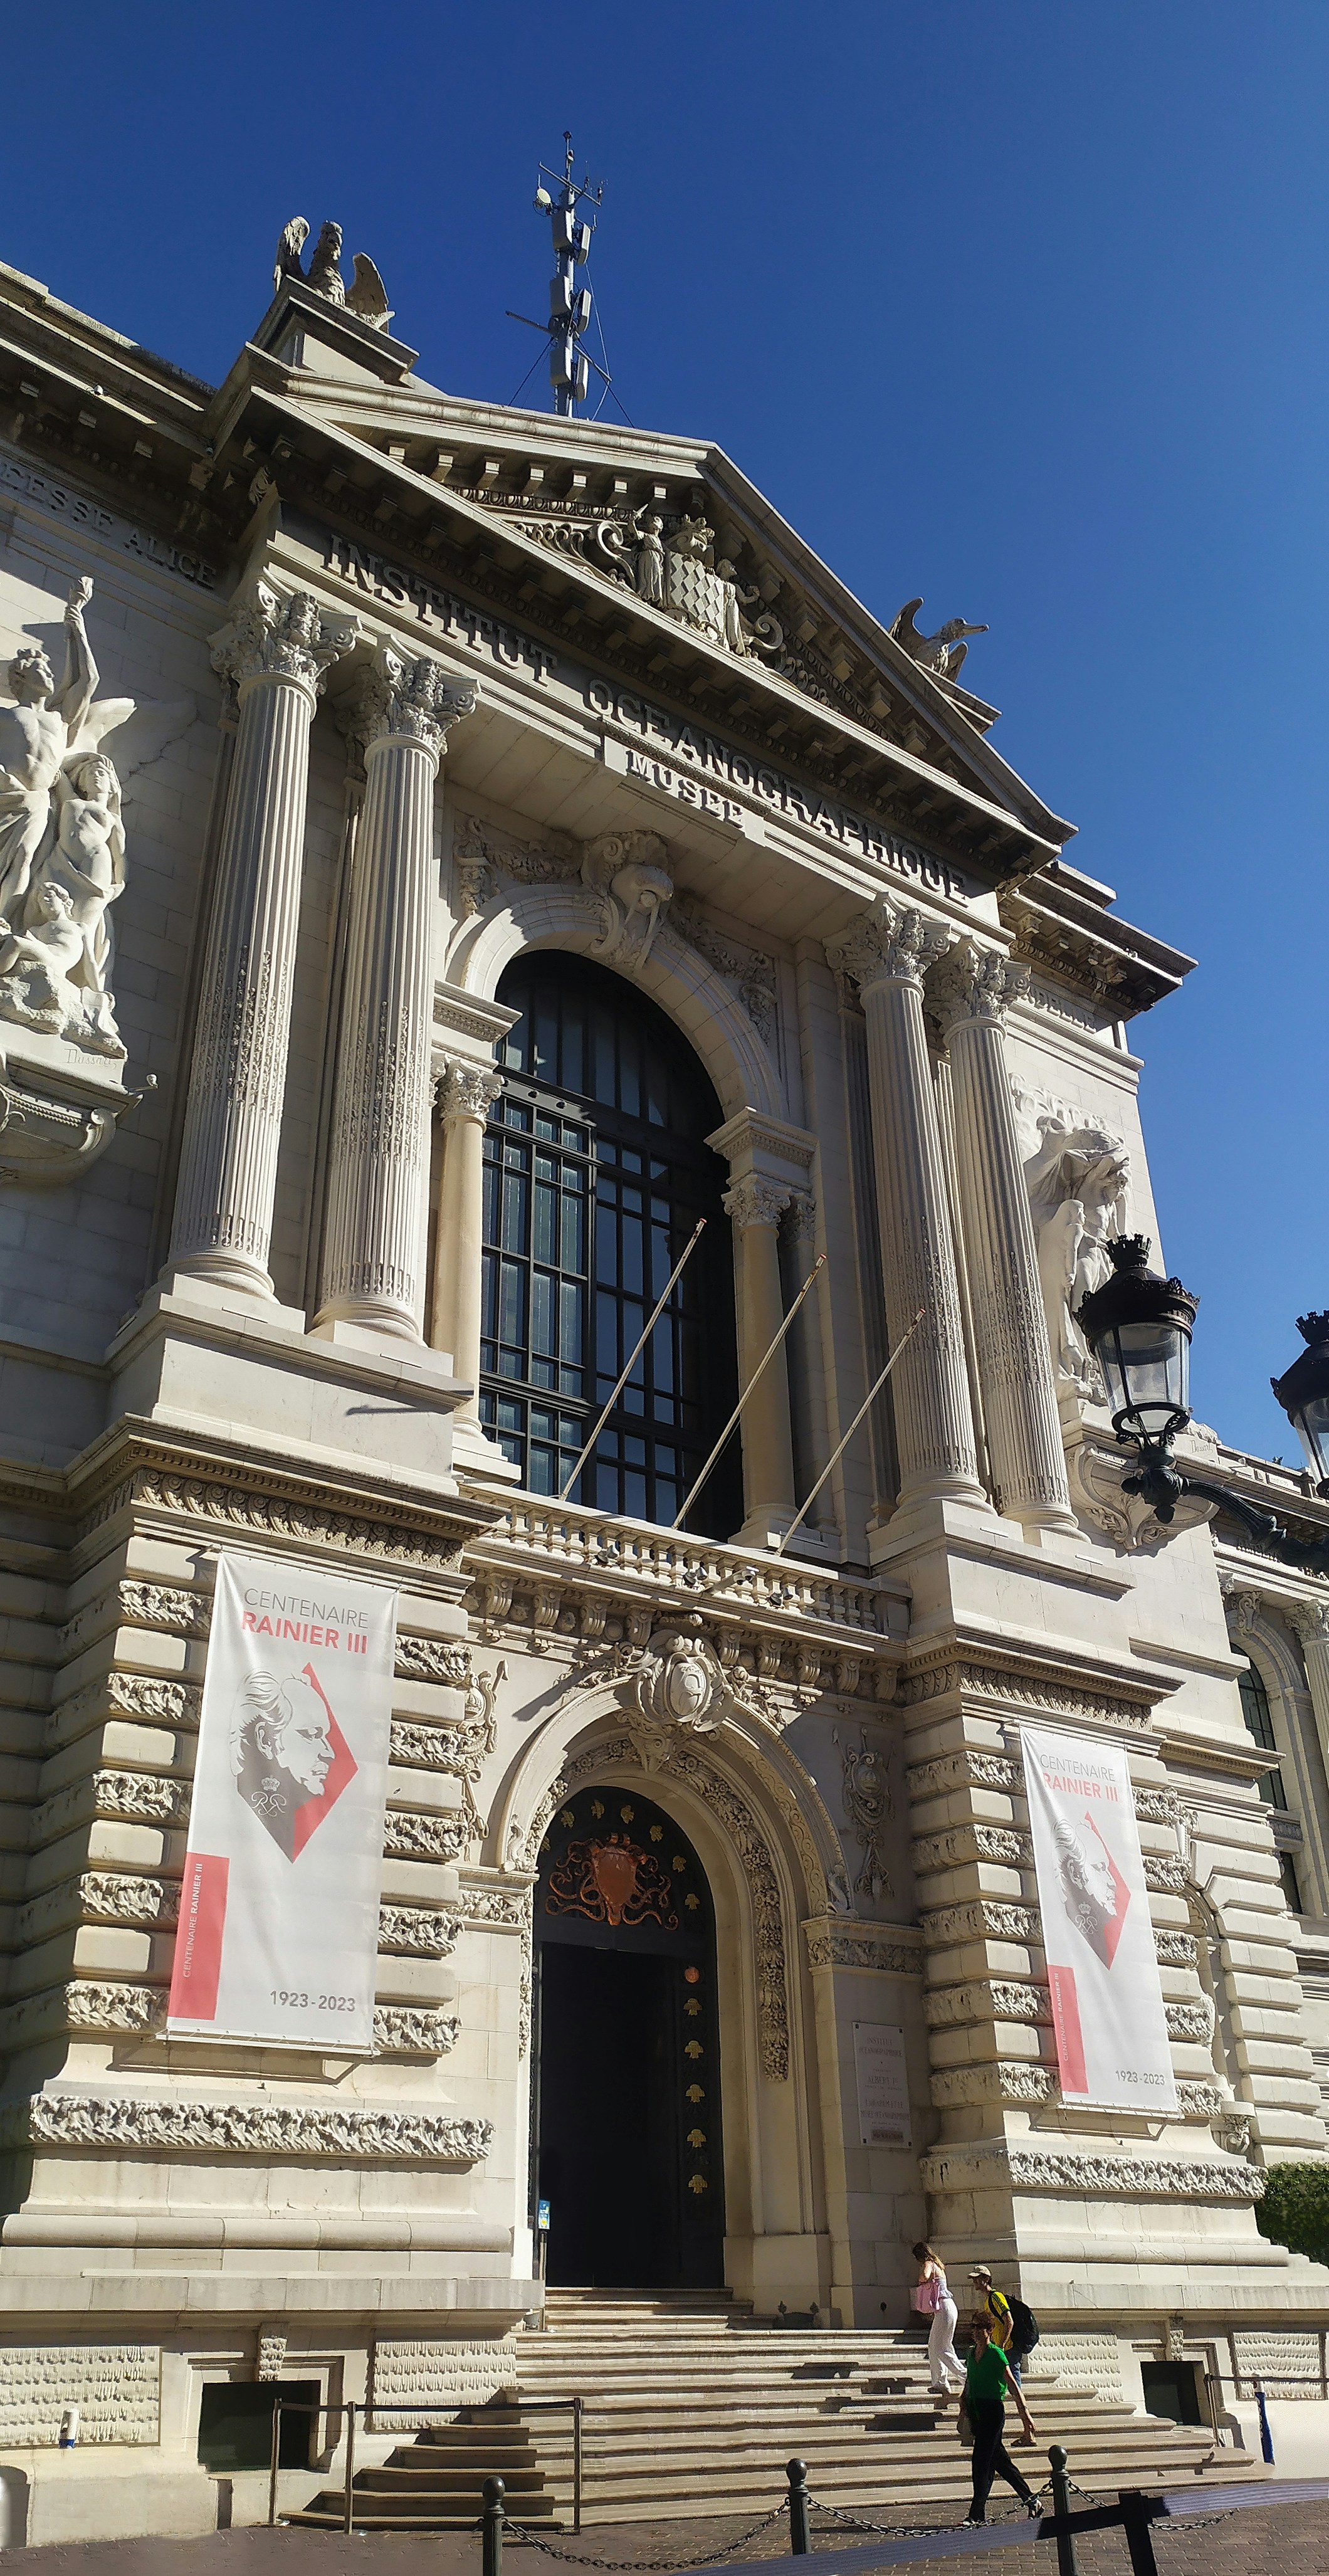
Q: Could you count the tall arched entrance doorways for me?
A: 1